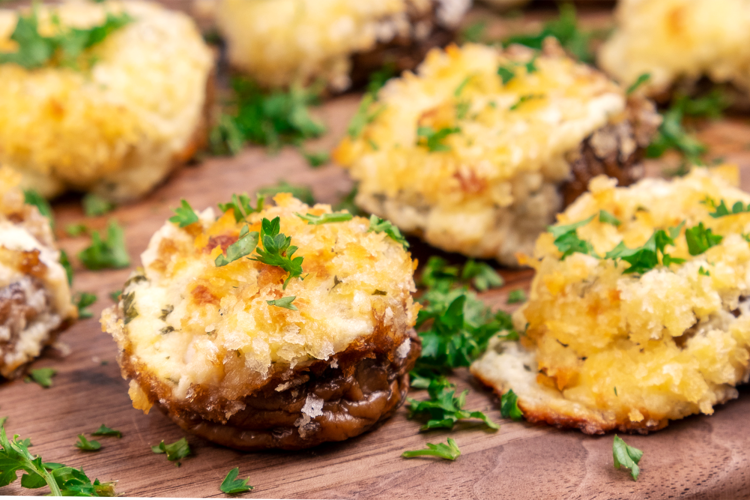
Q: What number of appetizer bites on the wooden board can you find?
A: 7